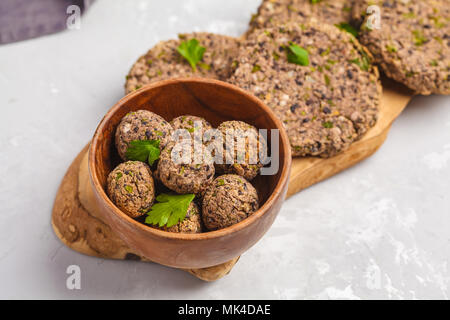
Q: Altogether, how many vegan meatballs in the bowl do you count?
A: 7